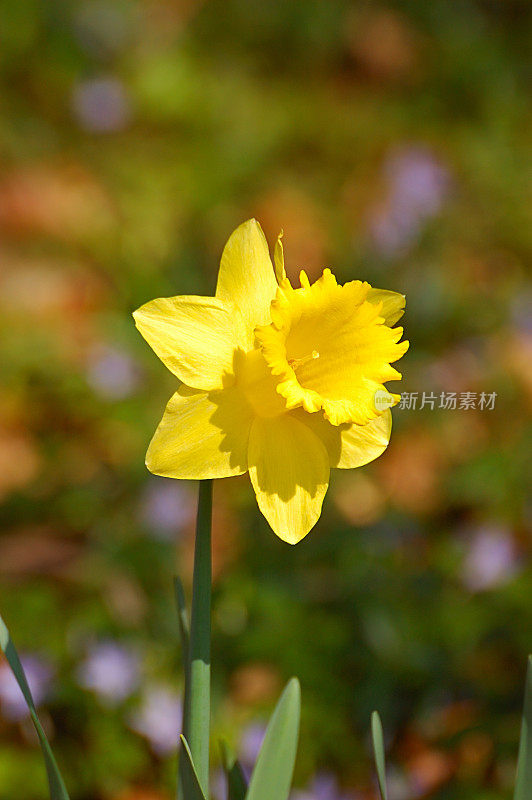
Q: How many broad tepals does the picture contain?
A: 6